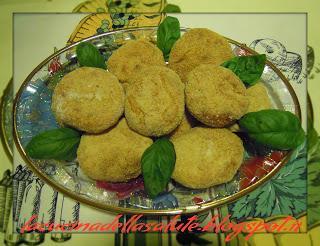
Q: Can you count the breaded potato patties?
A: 9